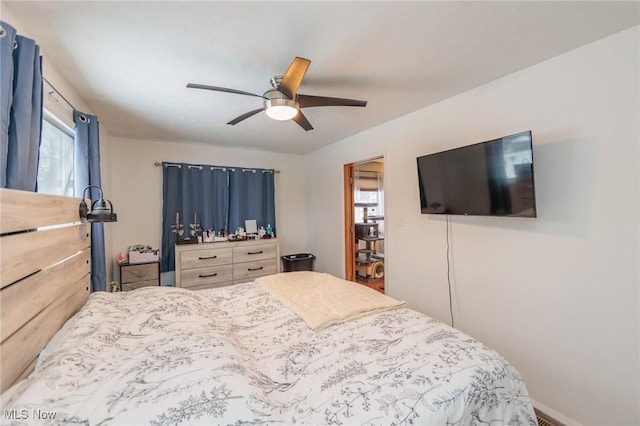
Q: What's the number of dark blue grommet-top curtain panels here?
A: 4